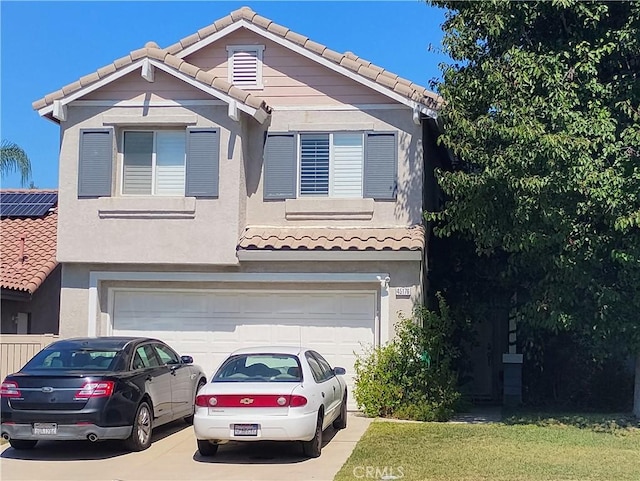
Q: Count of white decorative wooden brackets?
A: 4